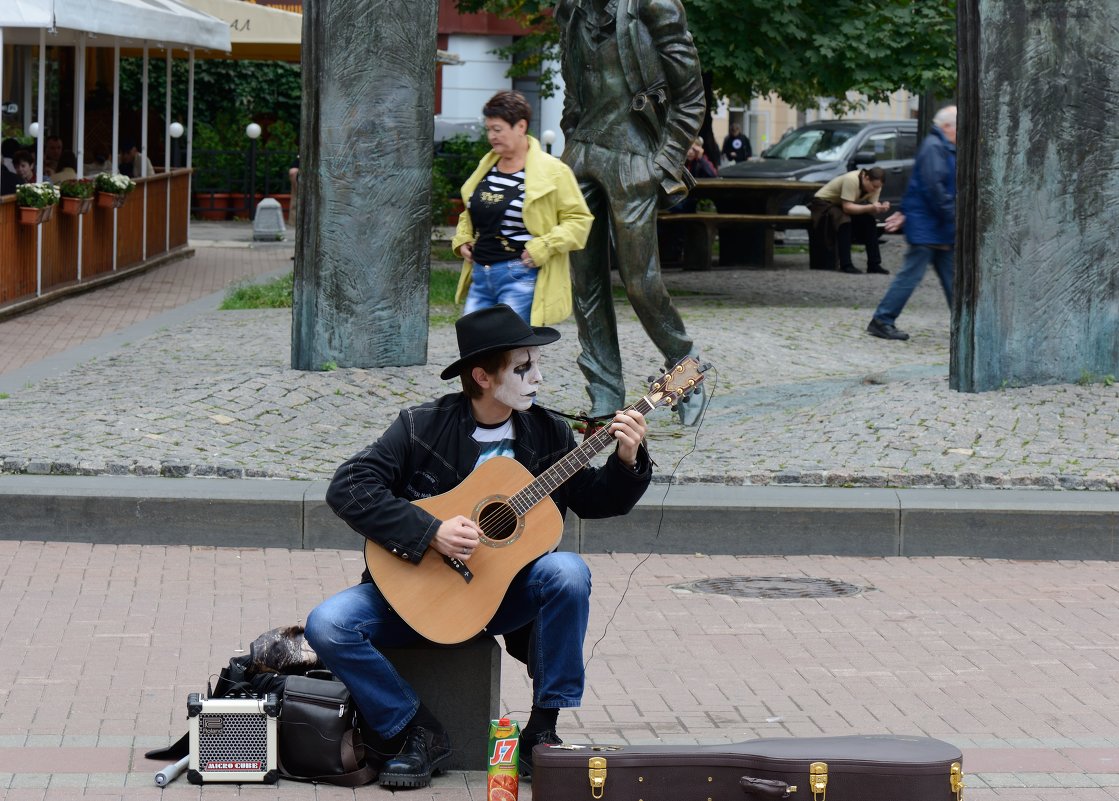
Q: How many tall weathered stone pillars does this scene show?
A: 2